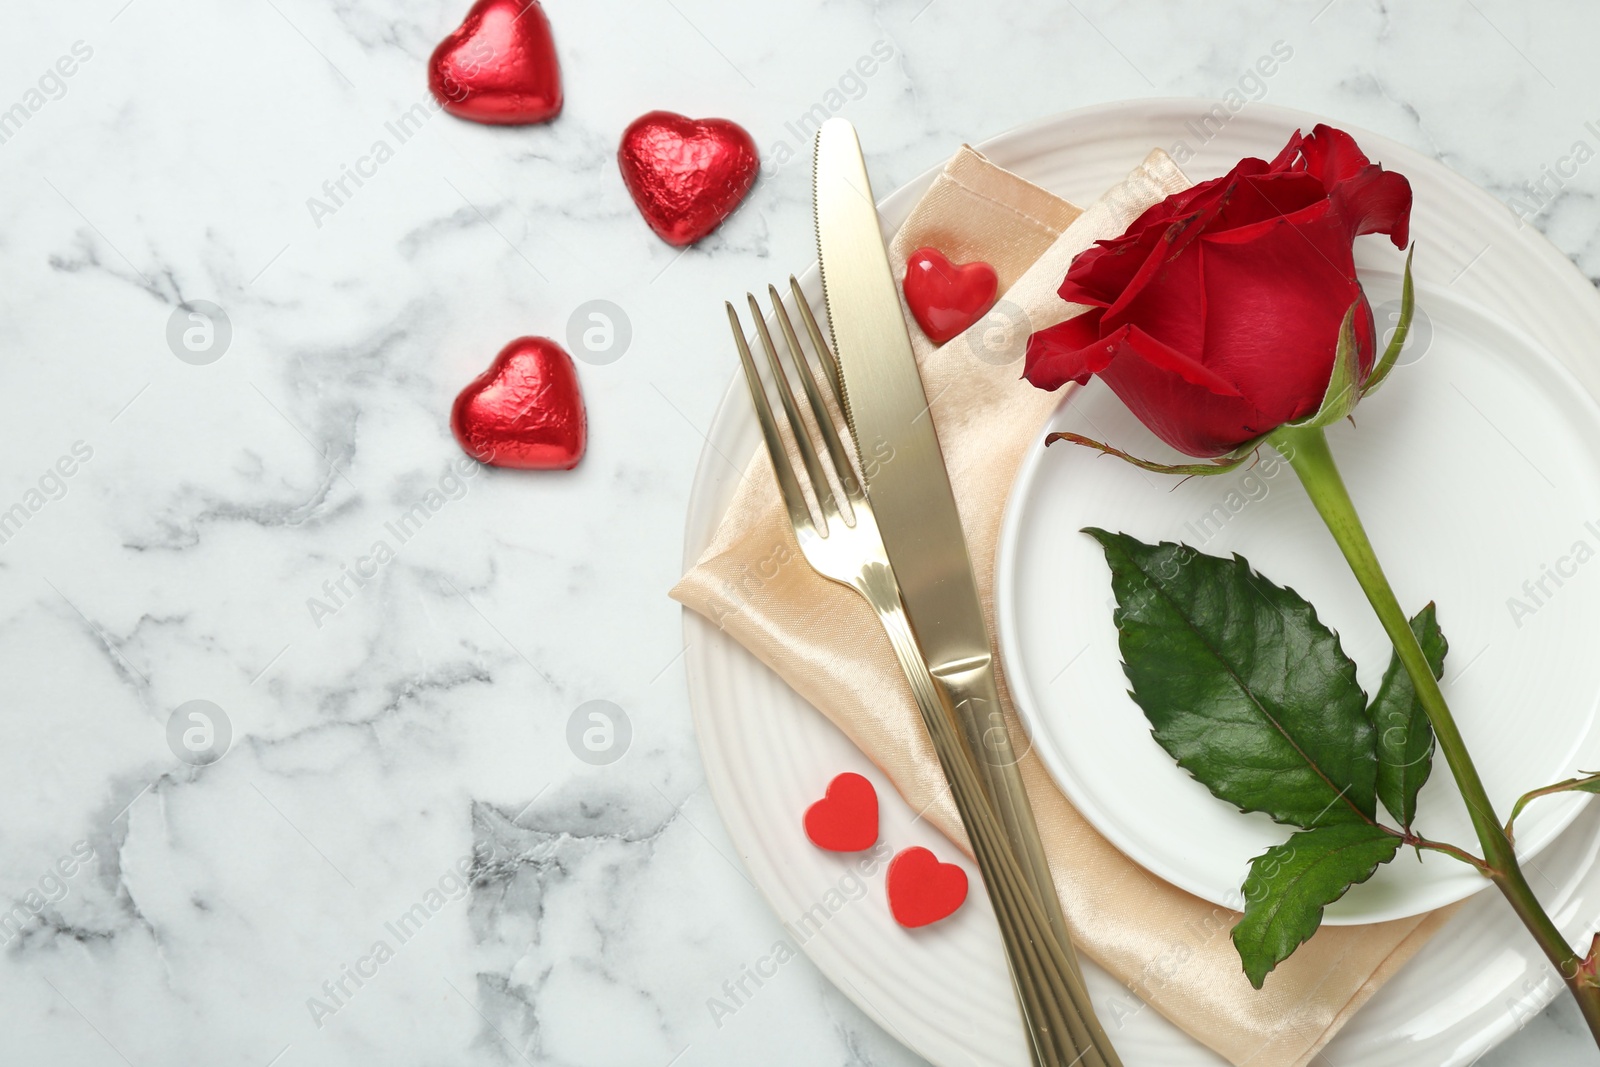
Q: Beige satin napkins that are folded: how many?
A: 1